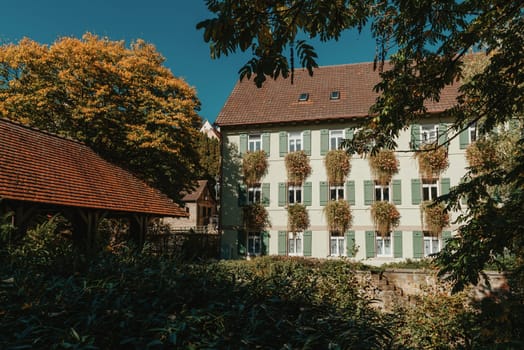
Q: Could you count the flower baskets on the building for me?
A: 11